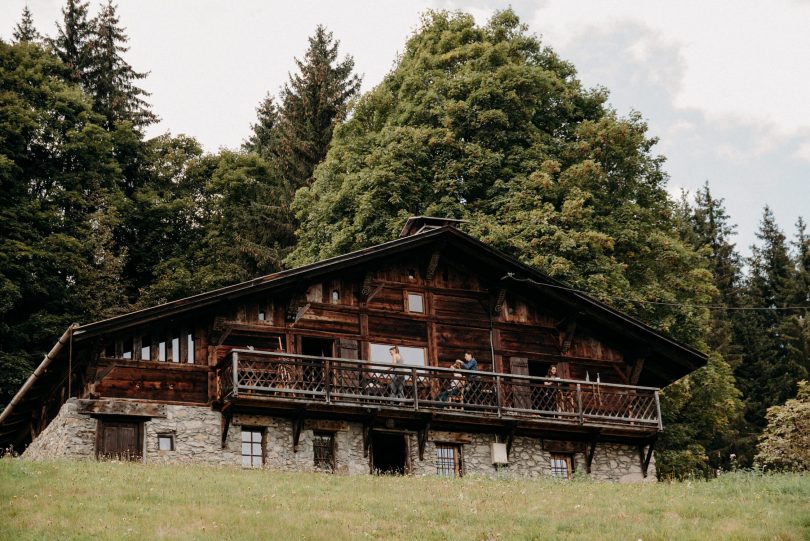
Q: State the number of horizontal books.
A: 0